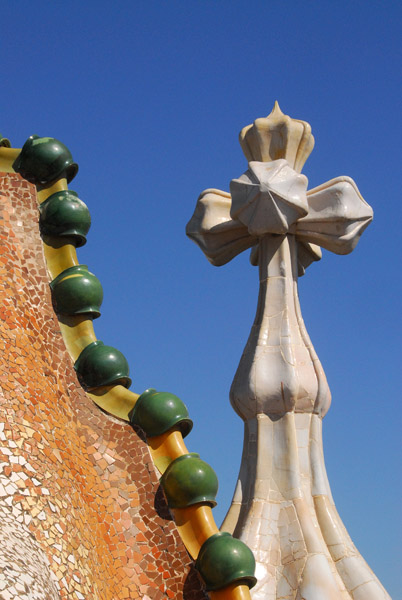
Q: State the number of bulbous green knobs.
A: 7